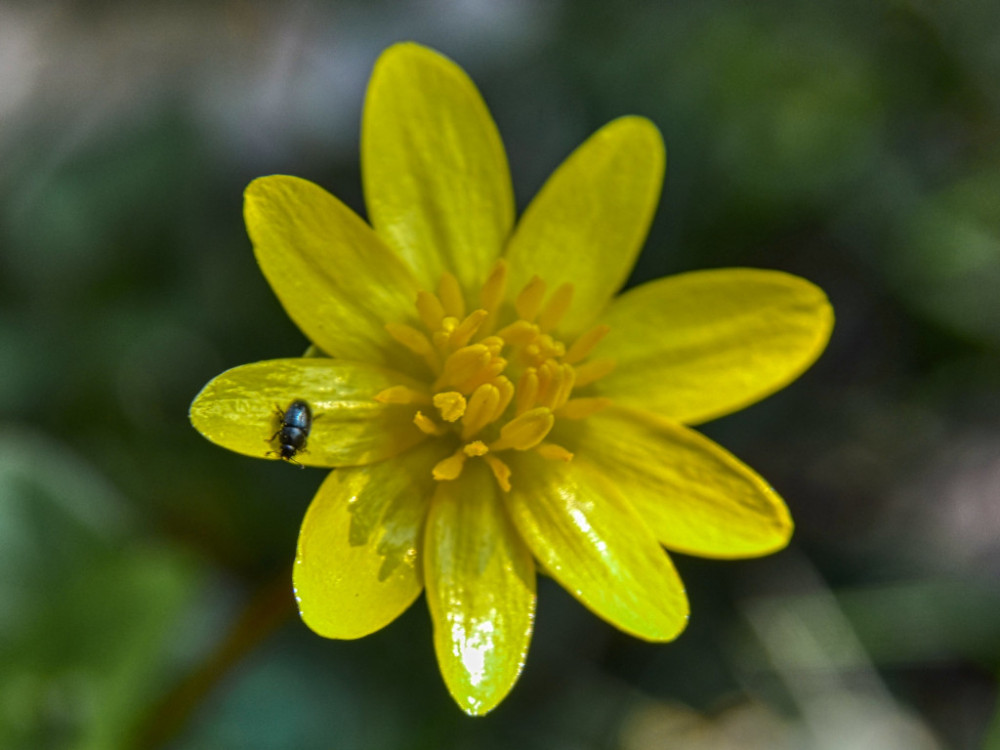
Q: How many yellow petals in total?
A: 9